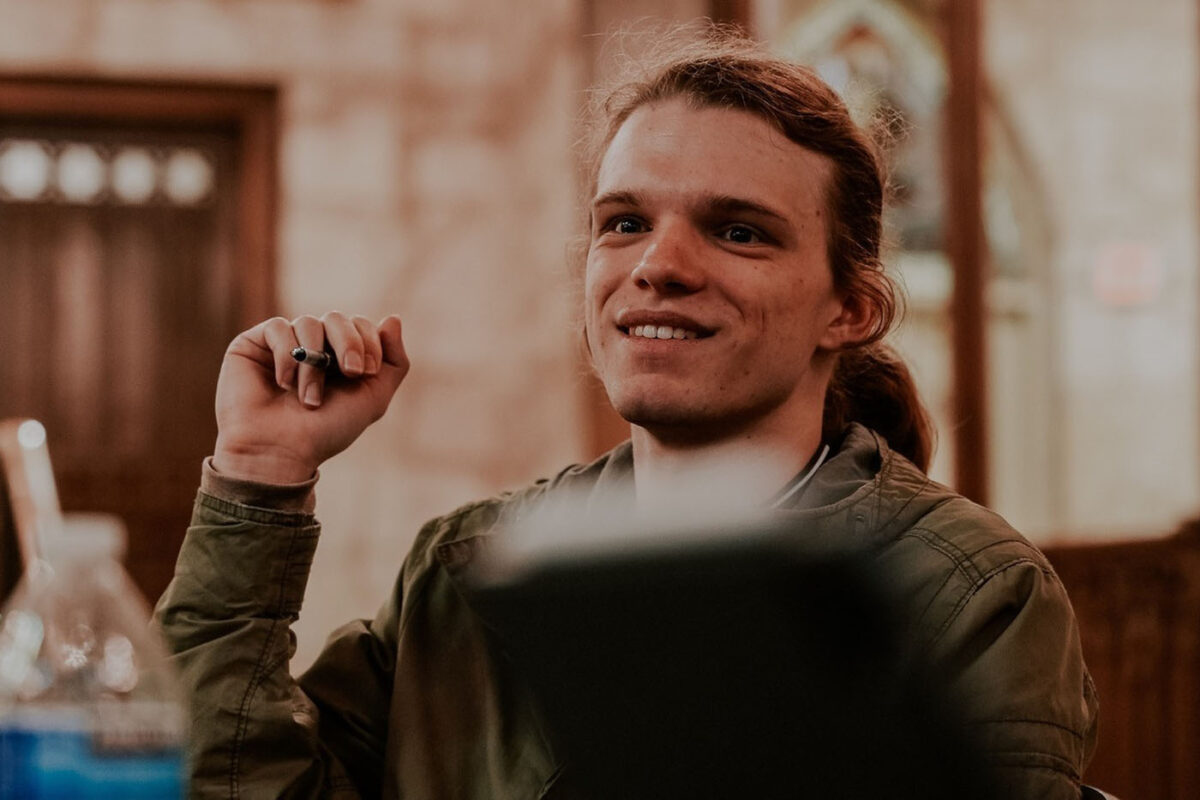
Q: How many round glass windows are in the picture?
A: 4